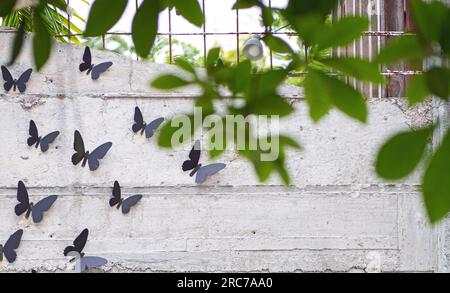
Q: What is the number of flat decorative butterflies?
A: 10